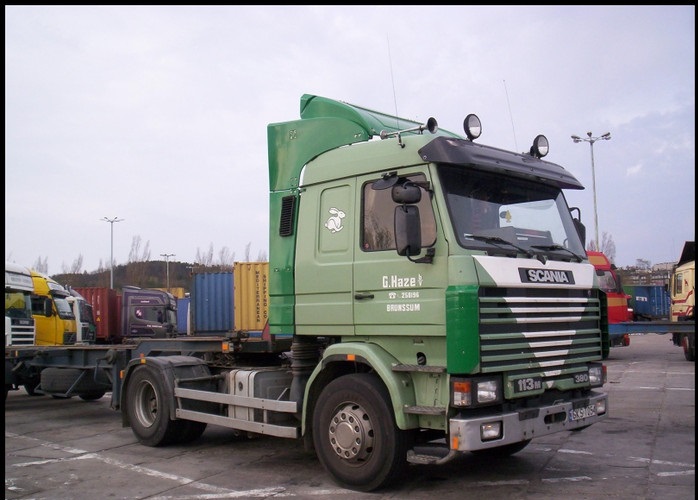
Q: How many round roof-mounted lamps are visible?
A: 2